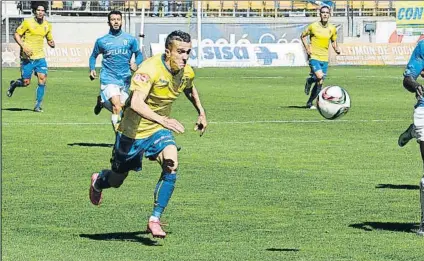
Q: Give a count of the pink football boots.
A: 2